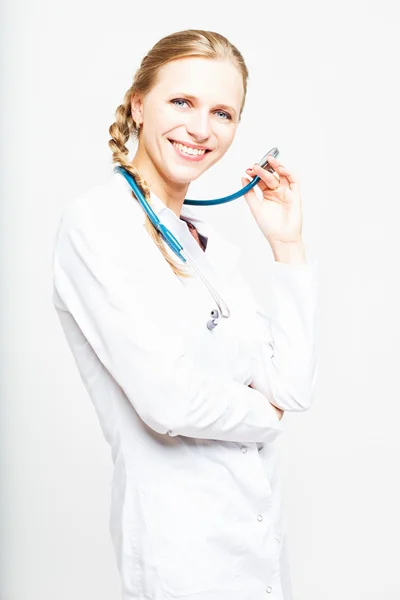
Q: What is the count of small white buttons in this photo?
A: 3